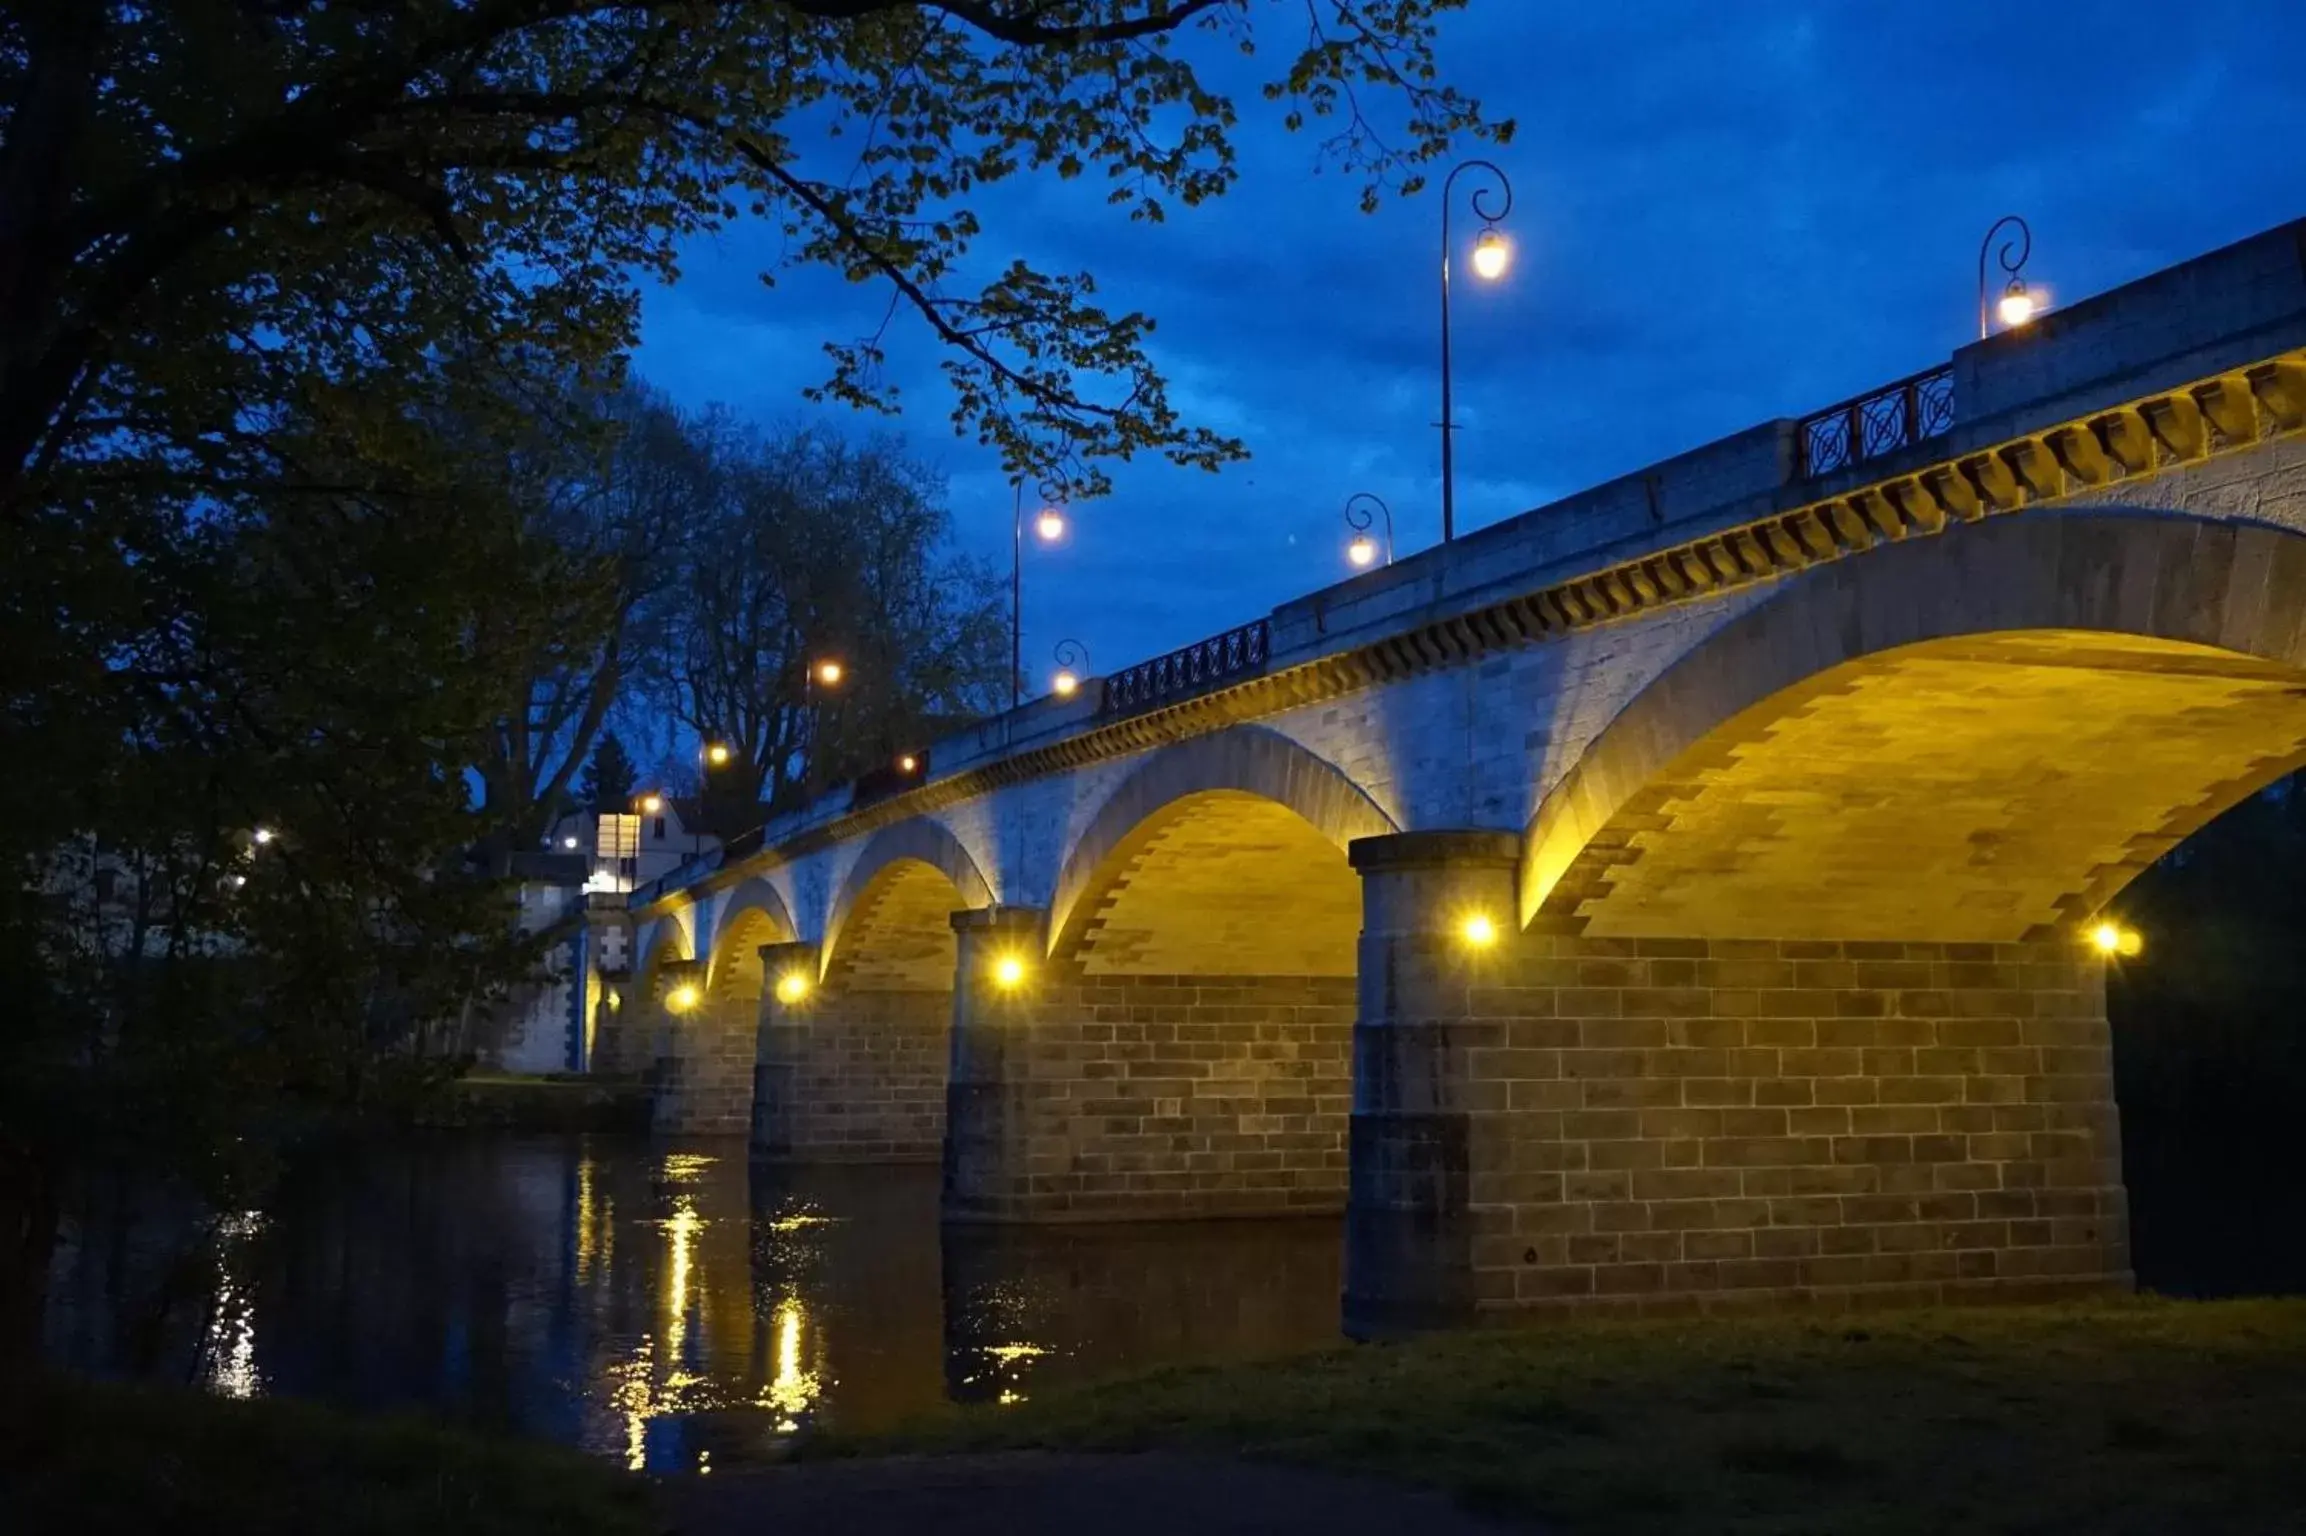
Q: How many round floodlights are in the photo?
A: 5